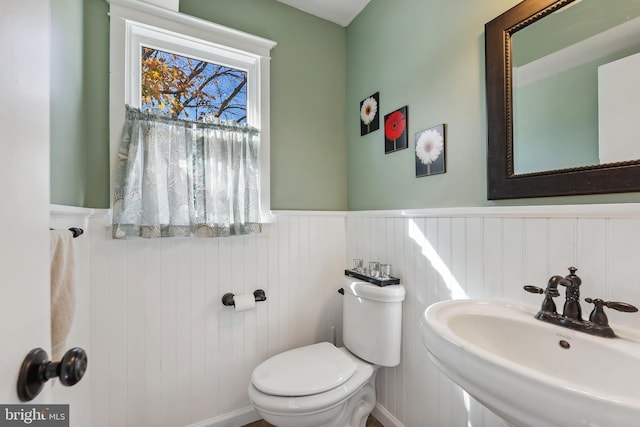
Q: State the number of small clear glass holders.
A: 3